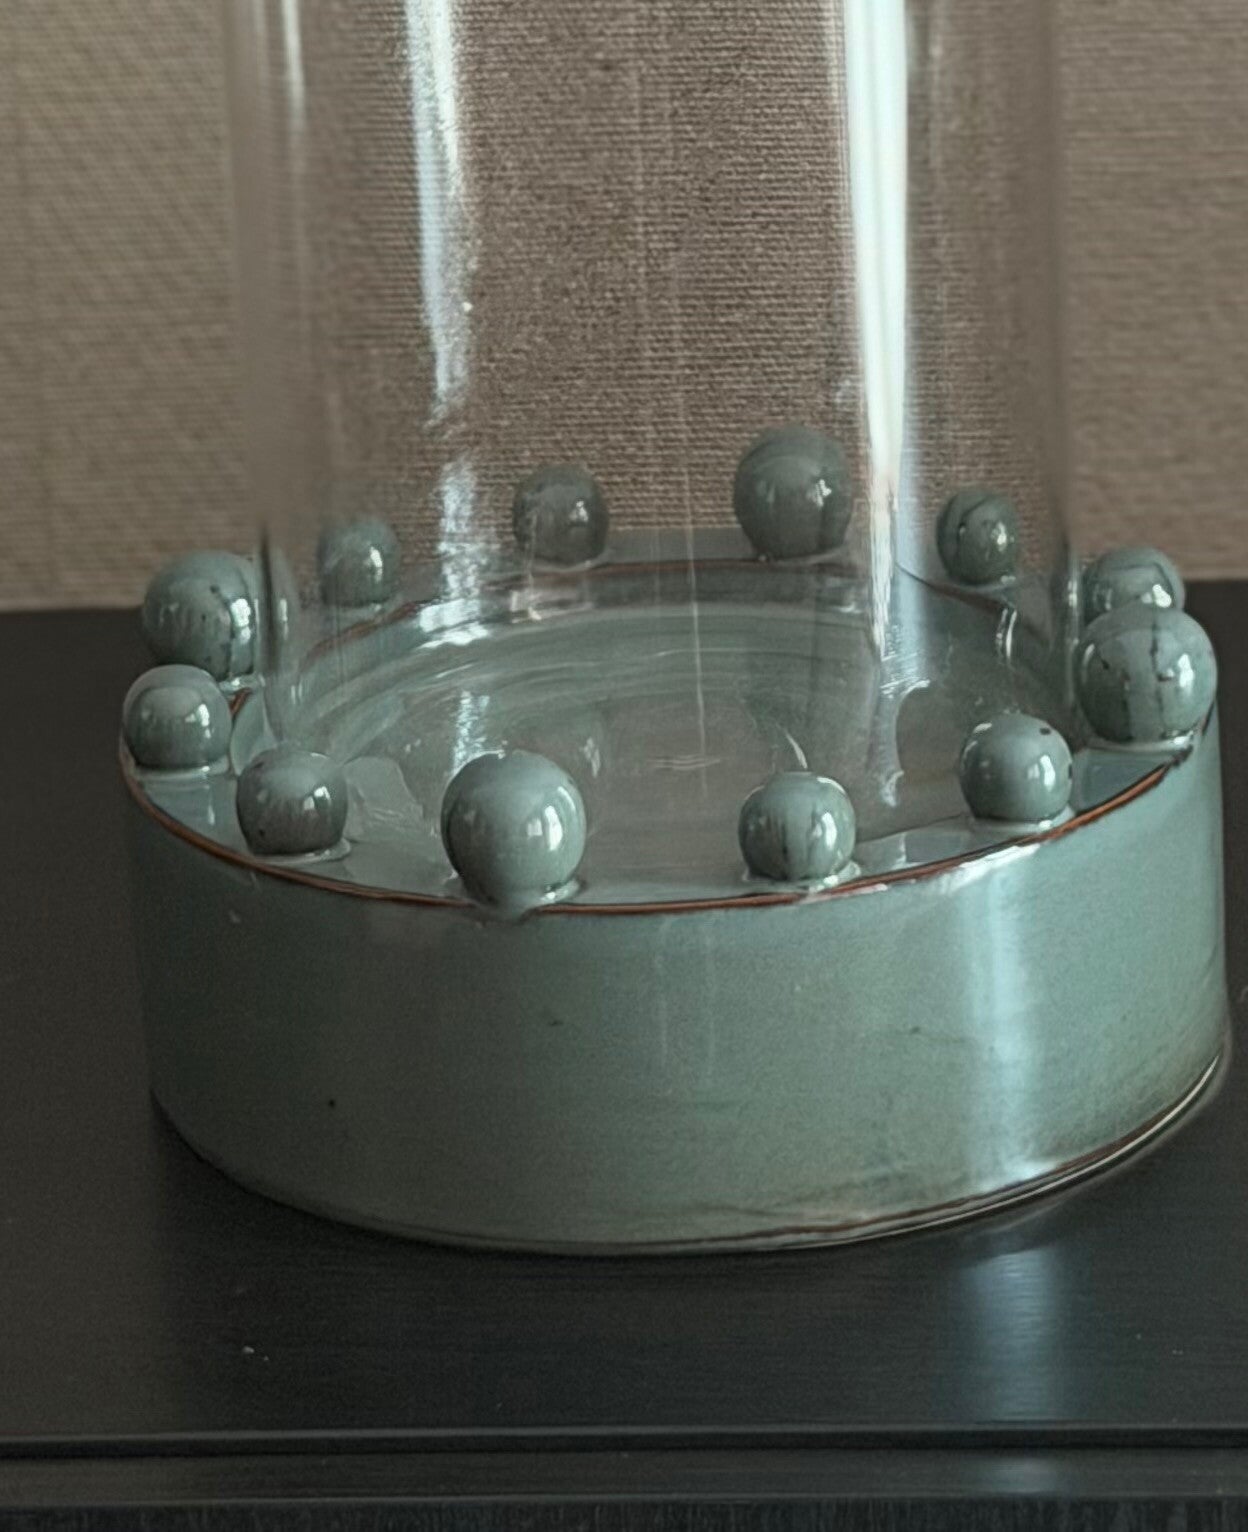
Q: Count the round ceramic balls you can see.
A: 12